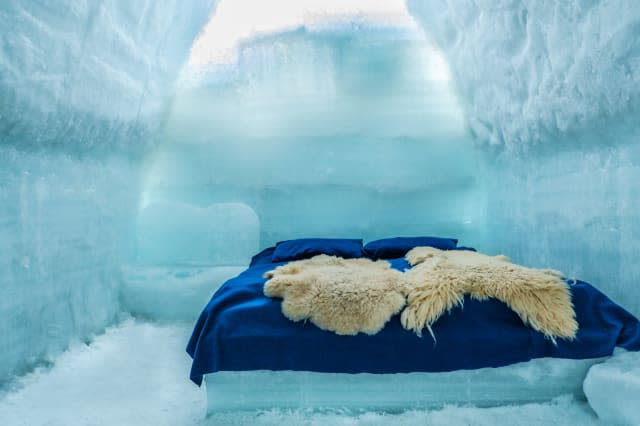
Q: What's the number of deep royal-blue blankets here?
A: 1